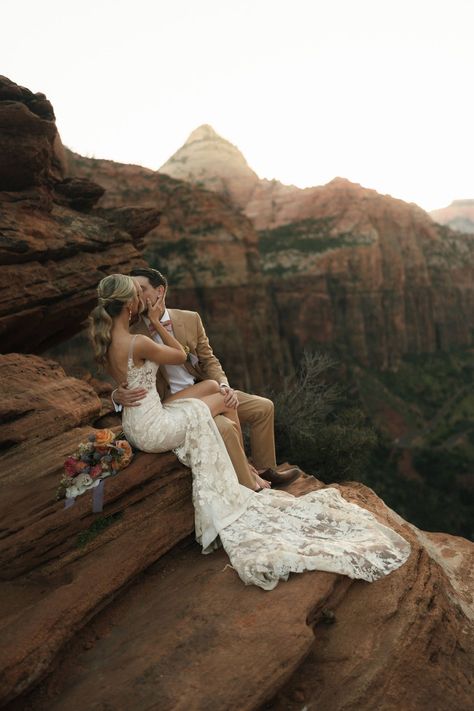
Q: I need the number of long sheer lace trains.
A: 1